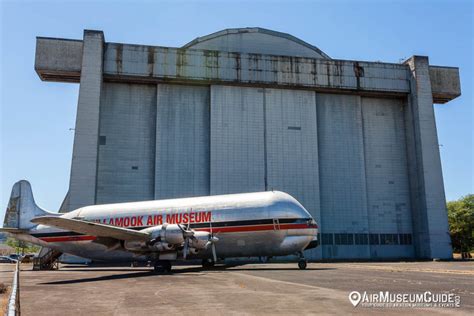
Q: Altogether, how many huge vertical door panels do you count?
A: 6